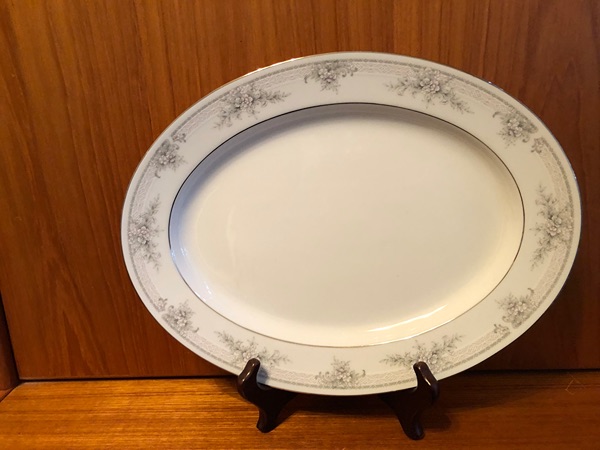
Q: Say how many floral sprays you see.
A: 12